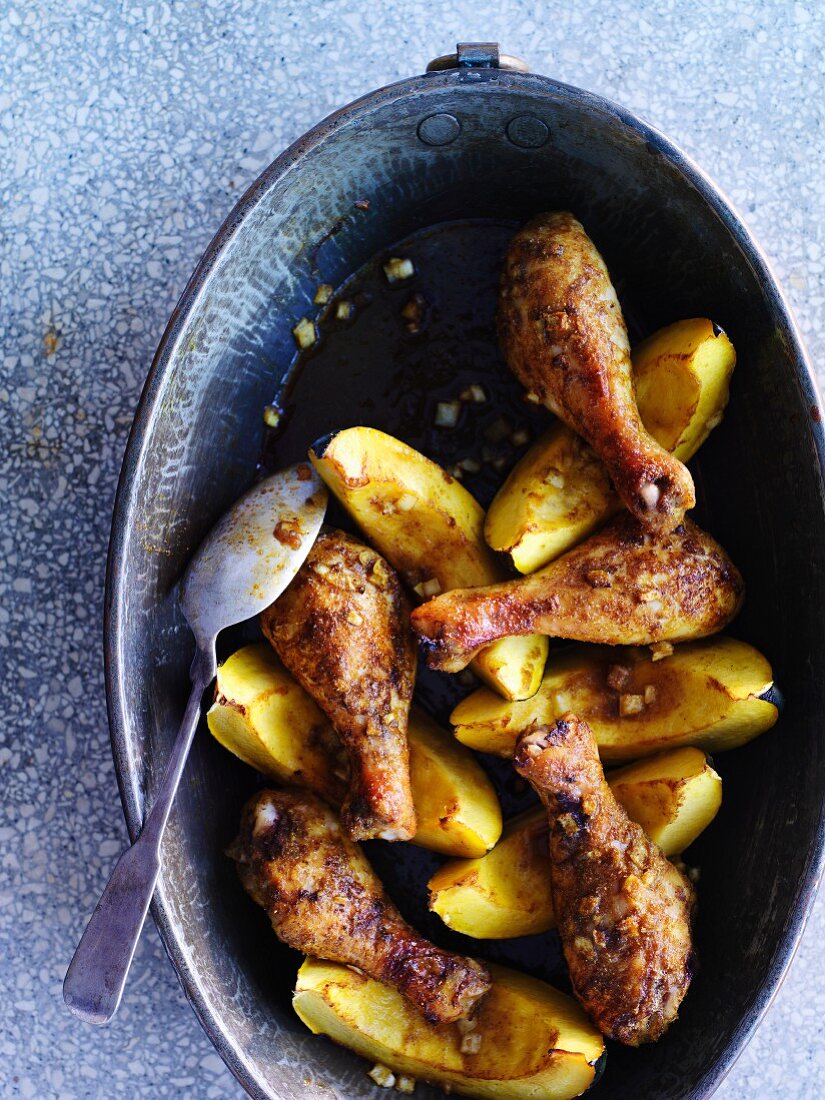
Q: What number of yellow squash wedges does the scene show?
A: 6